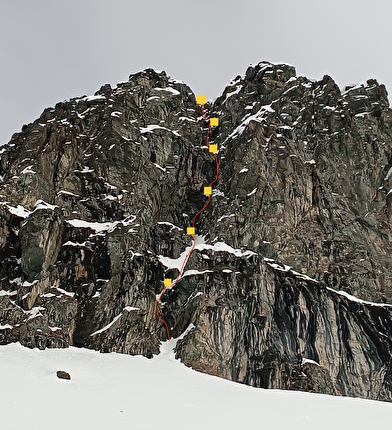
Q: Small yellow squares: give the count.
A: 6